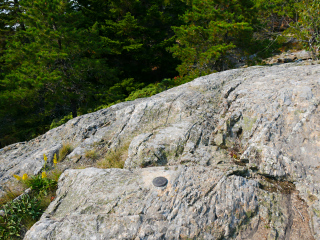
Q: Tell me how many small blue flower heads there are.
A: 0